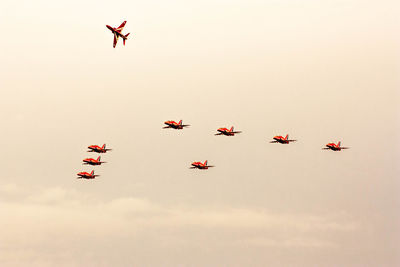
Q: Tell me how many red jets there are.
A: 9